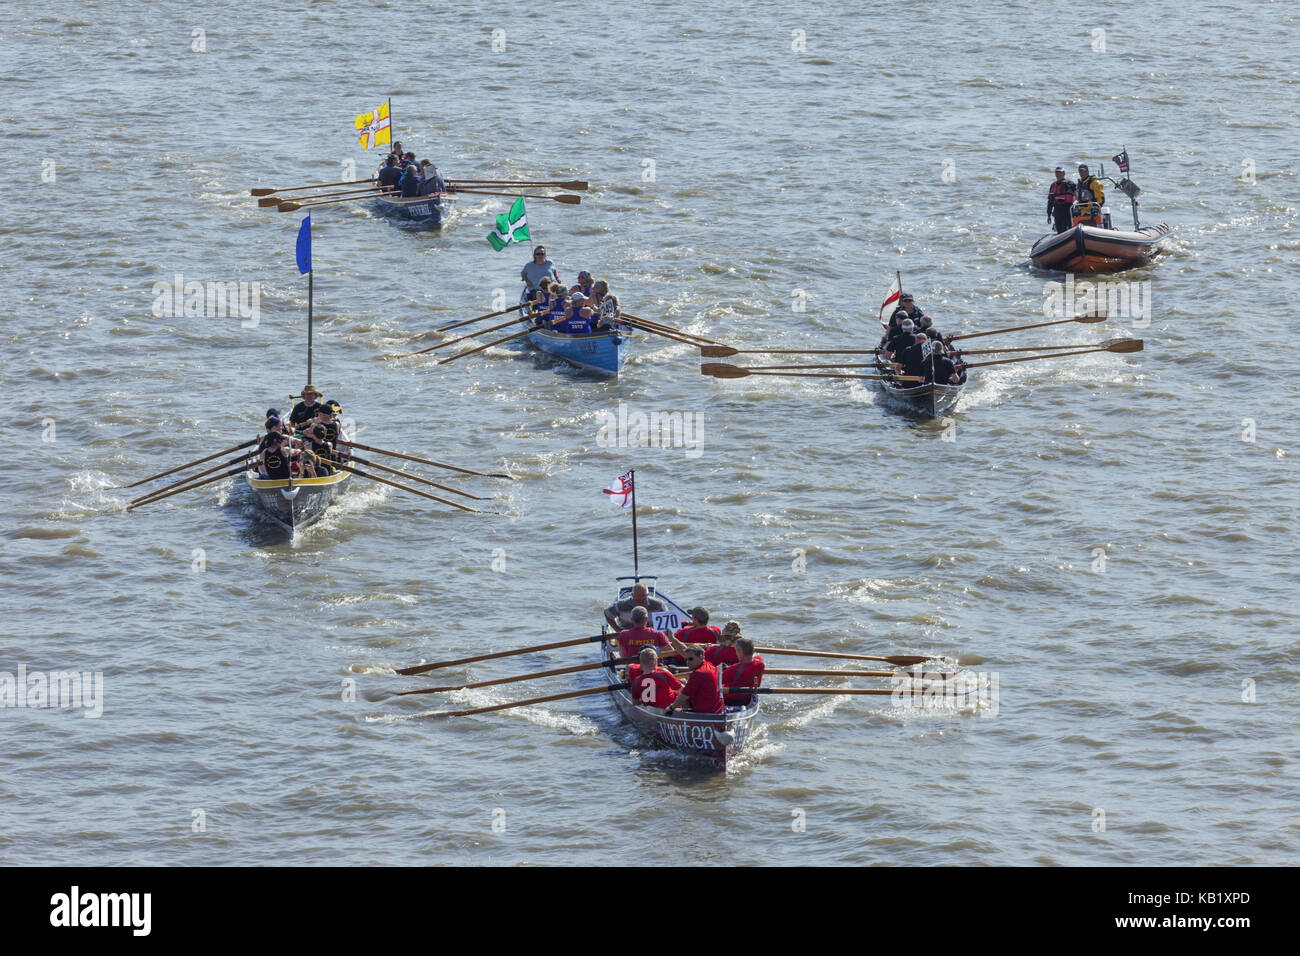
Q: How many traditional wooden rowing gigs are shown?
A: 5